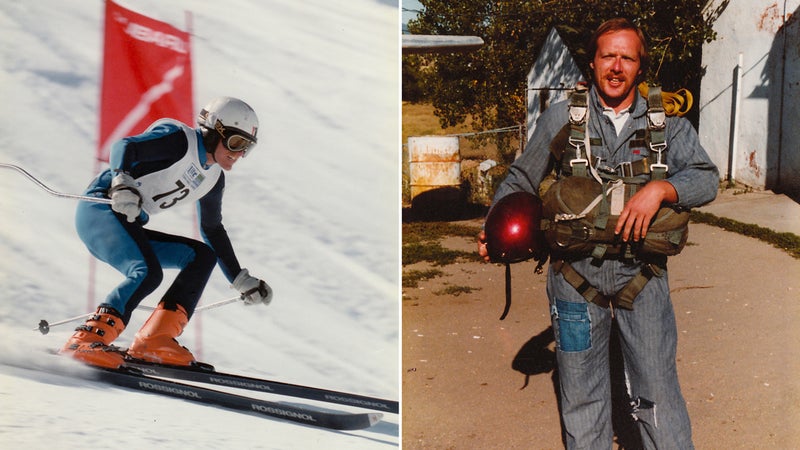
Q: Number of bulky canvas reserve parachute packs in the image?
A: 1